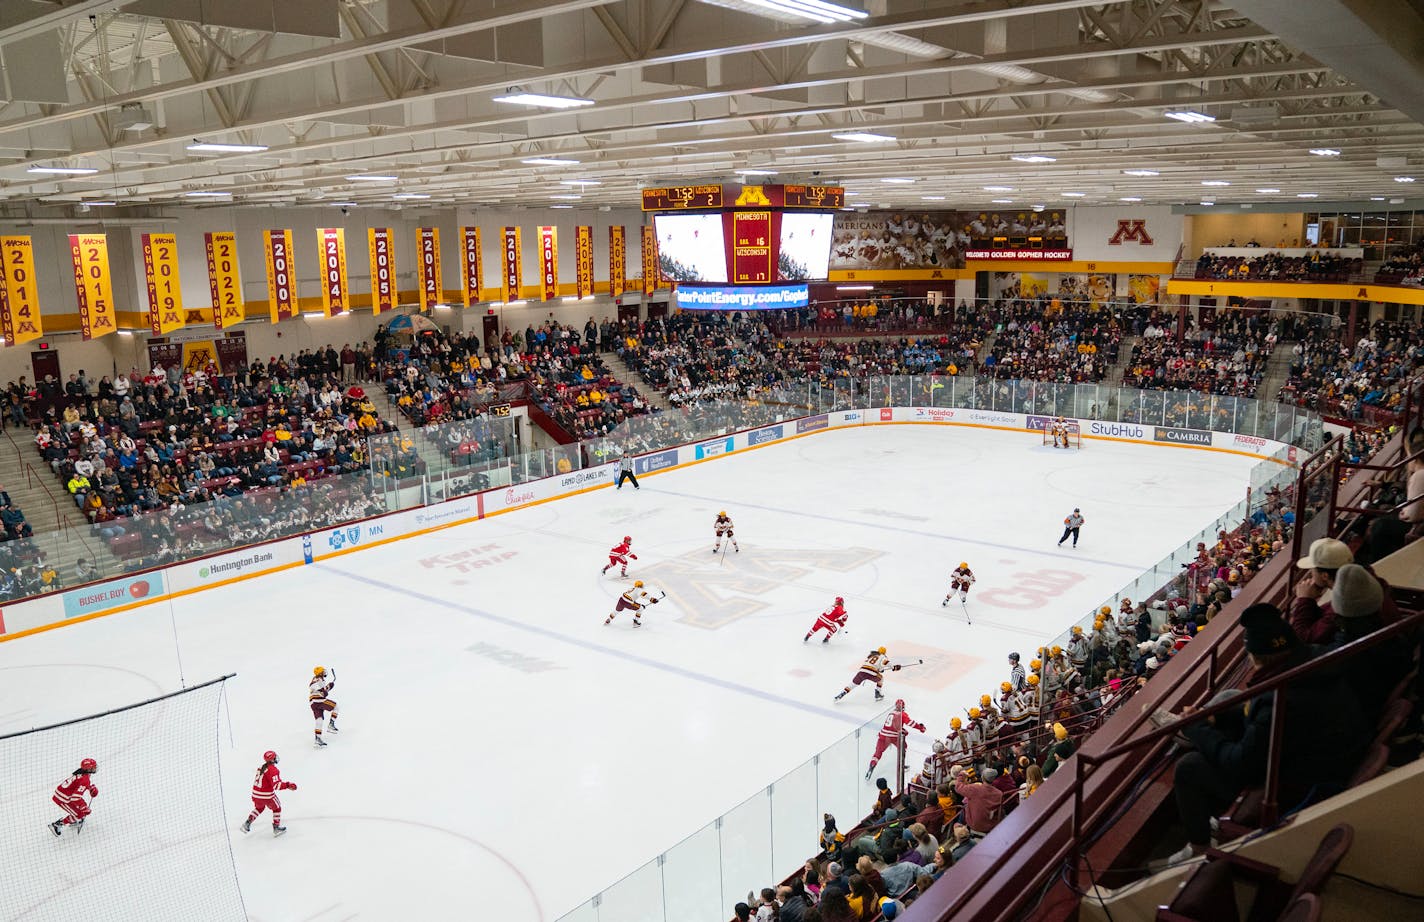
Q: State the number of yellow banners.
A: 14